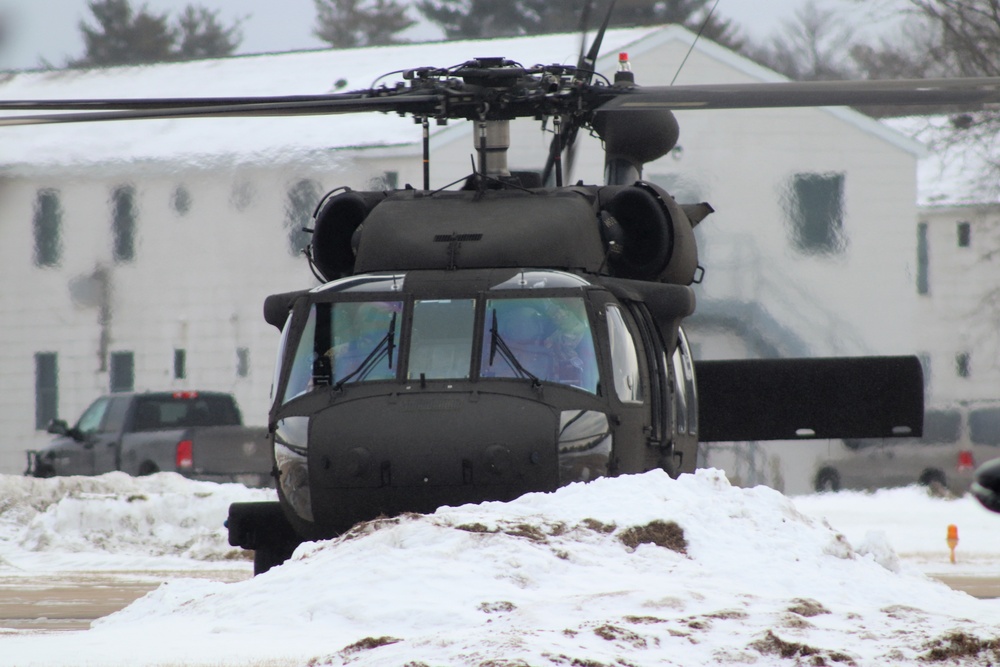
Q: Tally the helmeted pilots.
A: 2